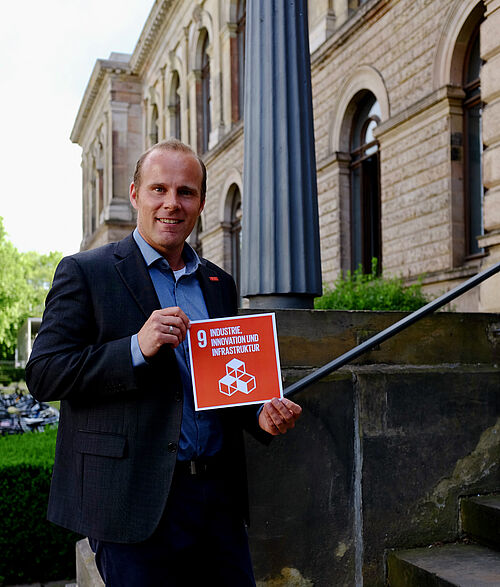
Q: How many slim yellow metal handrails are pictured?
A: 0